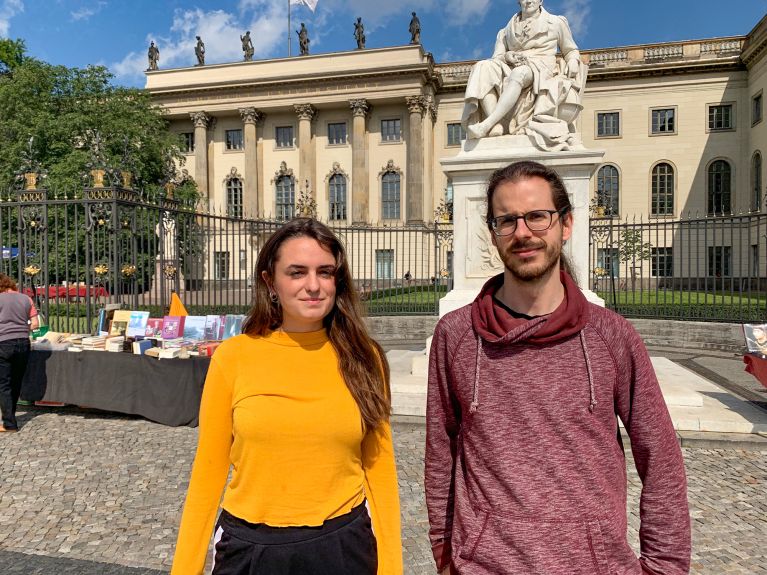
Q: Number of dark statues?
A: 6